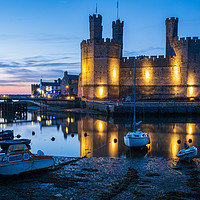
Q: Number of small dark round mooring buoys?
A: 8